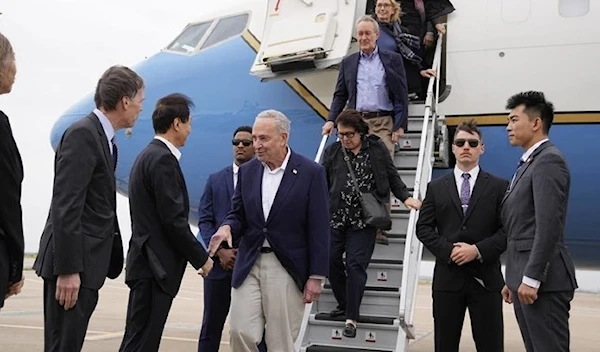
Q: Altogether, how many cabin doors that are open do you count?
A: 1